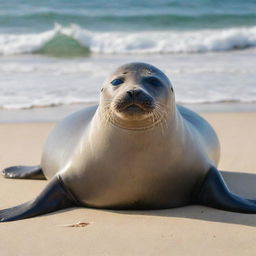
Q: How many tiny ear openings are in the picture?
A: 2